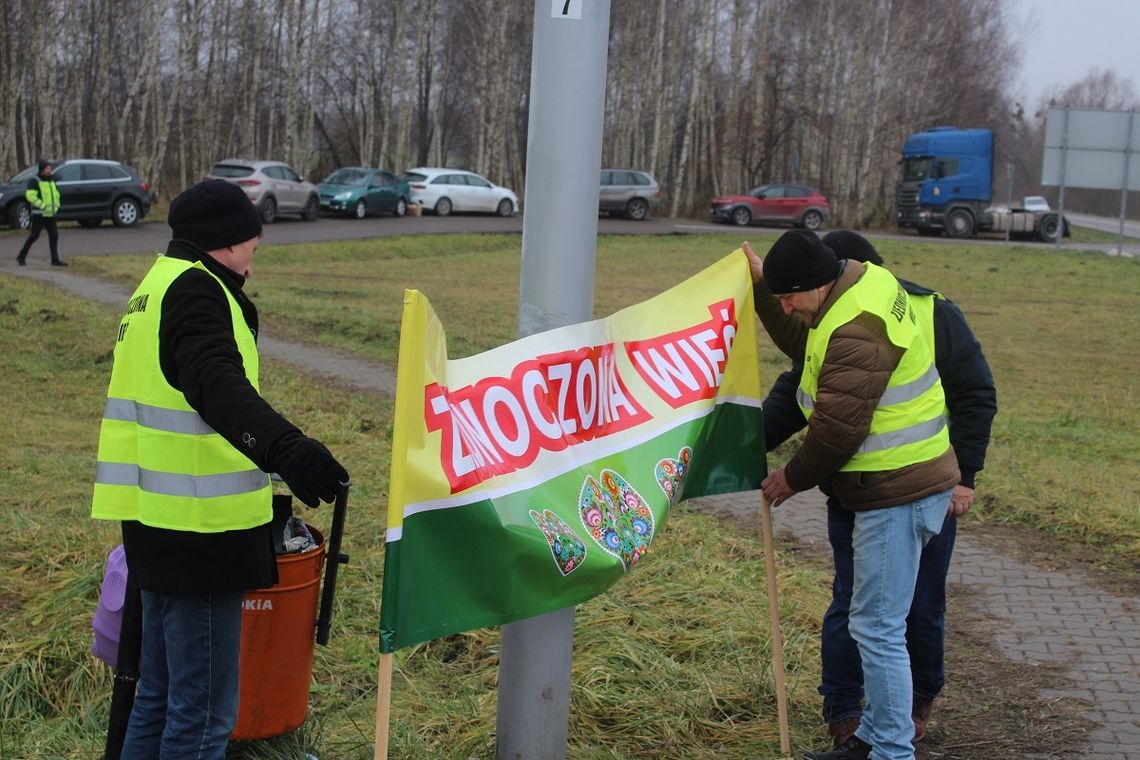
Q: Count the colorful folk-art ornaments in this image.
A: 3